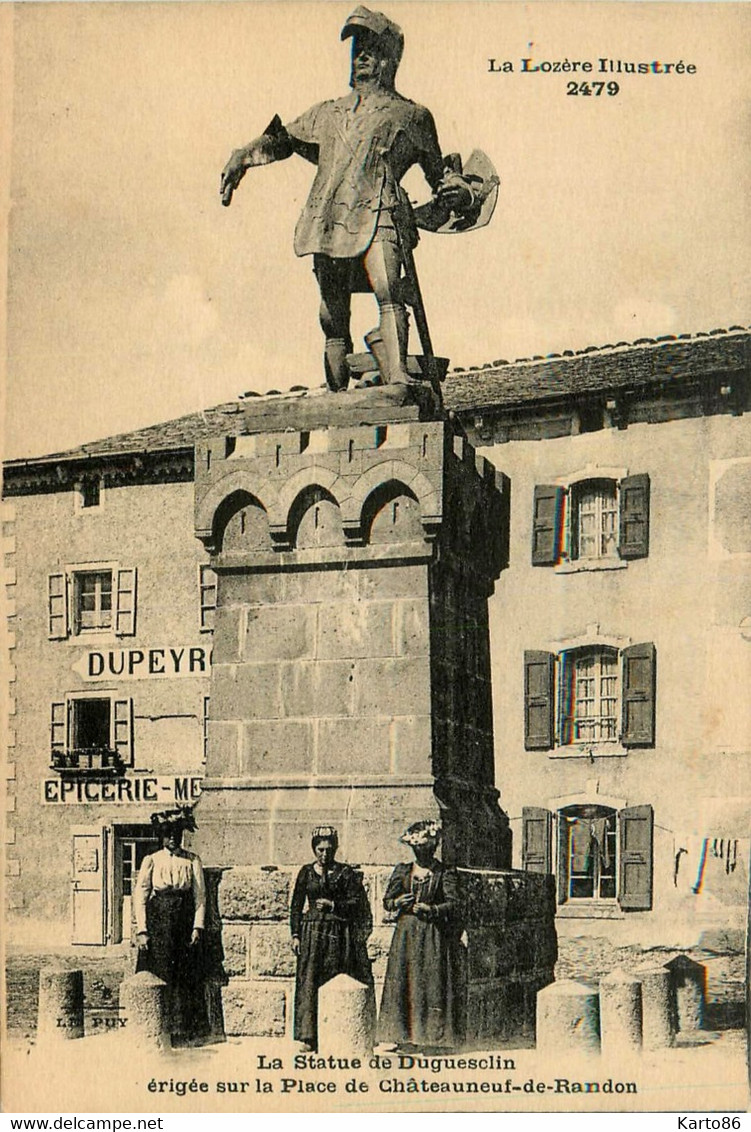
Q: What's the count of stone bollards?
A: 7